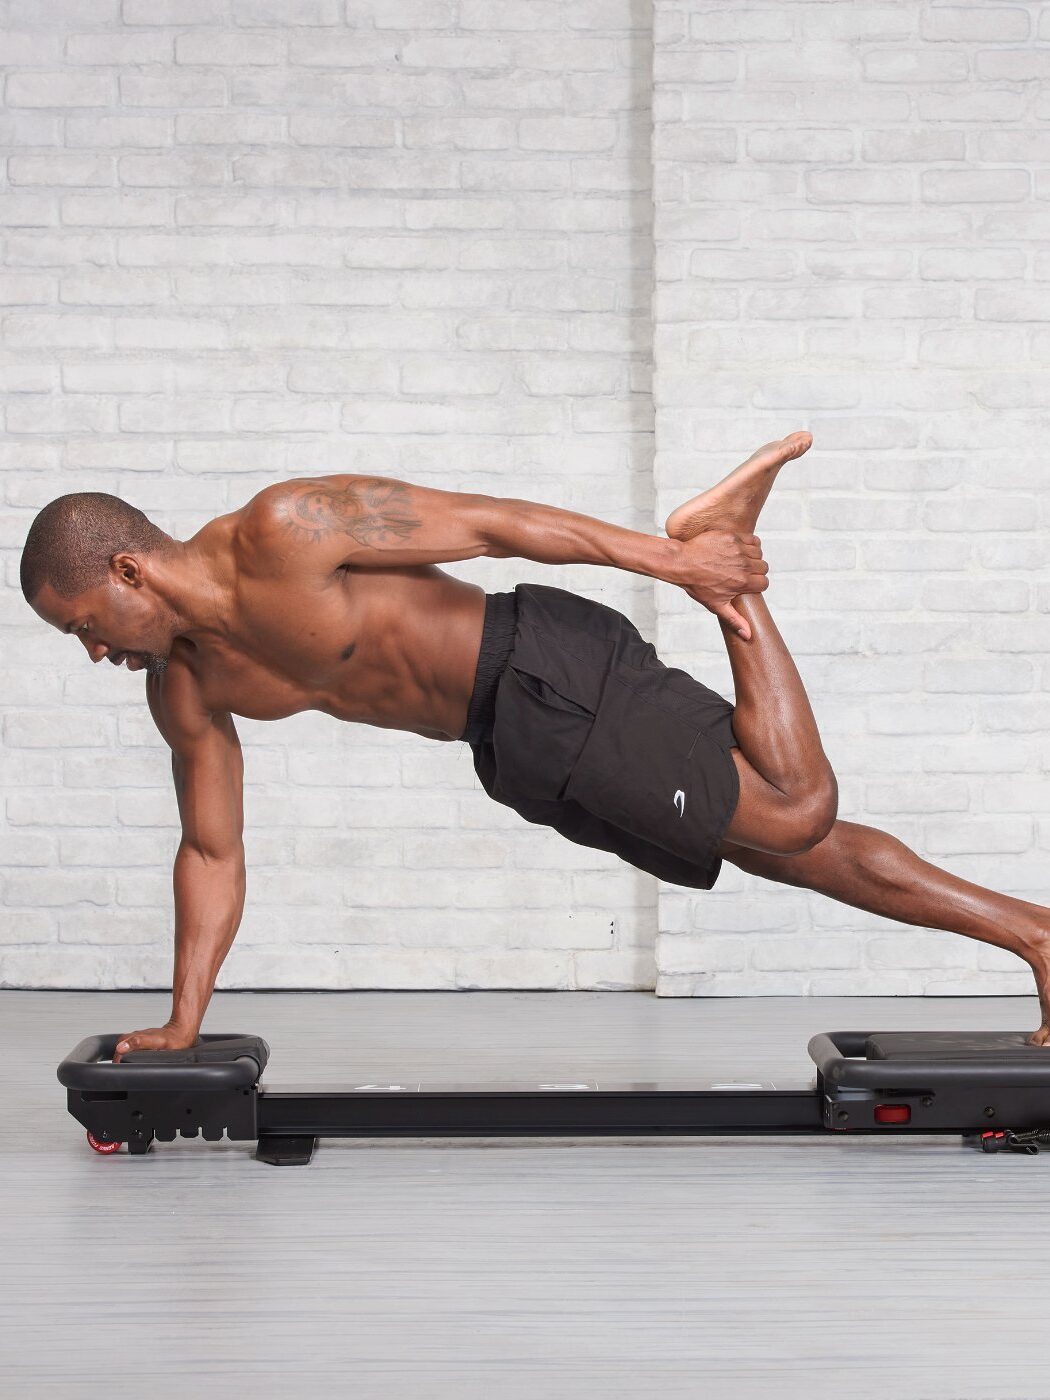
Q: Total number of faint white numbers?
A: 3